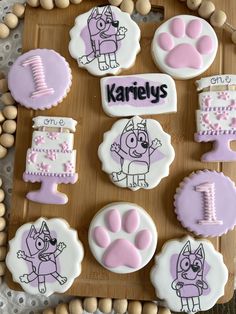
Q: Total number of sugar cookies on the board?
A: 11